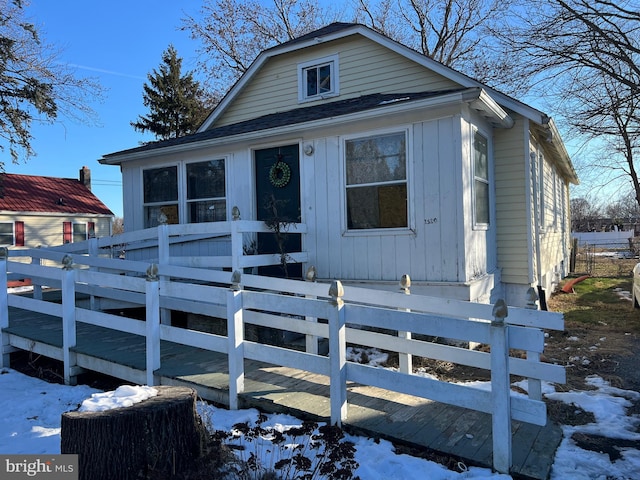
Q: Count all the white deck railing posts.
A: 13